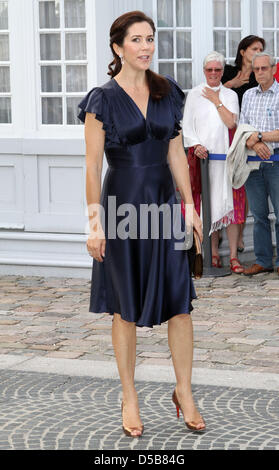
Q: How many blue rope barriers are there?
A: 1